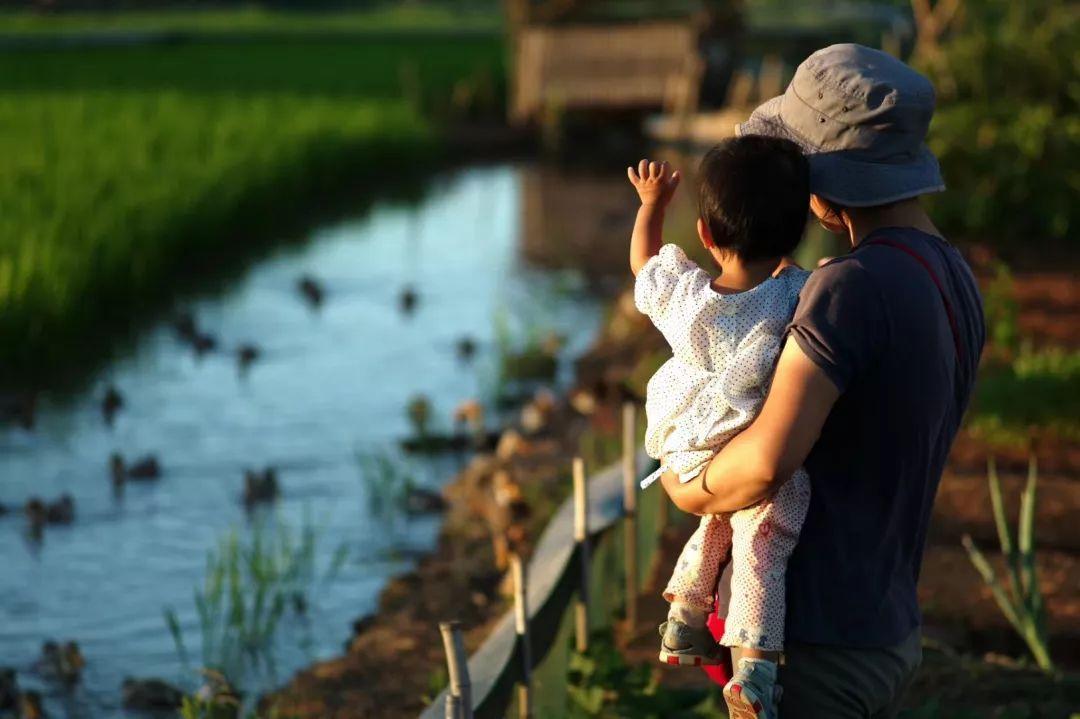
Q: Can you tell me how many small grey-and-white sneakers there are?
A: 2